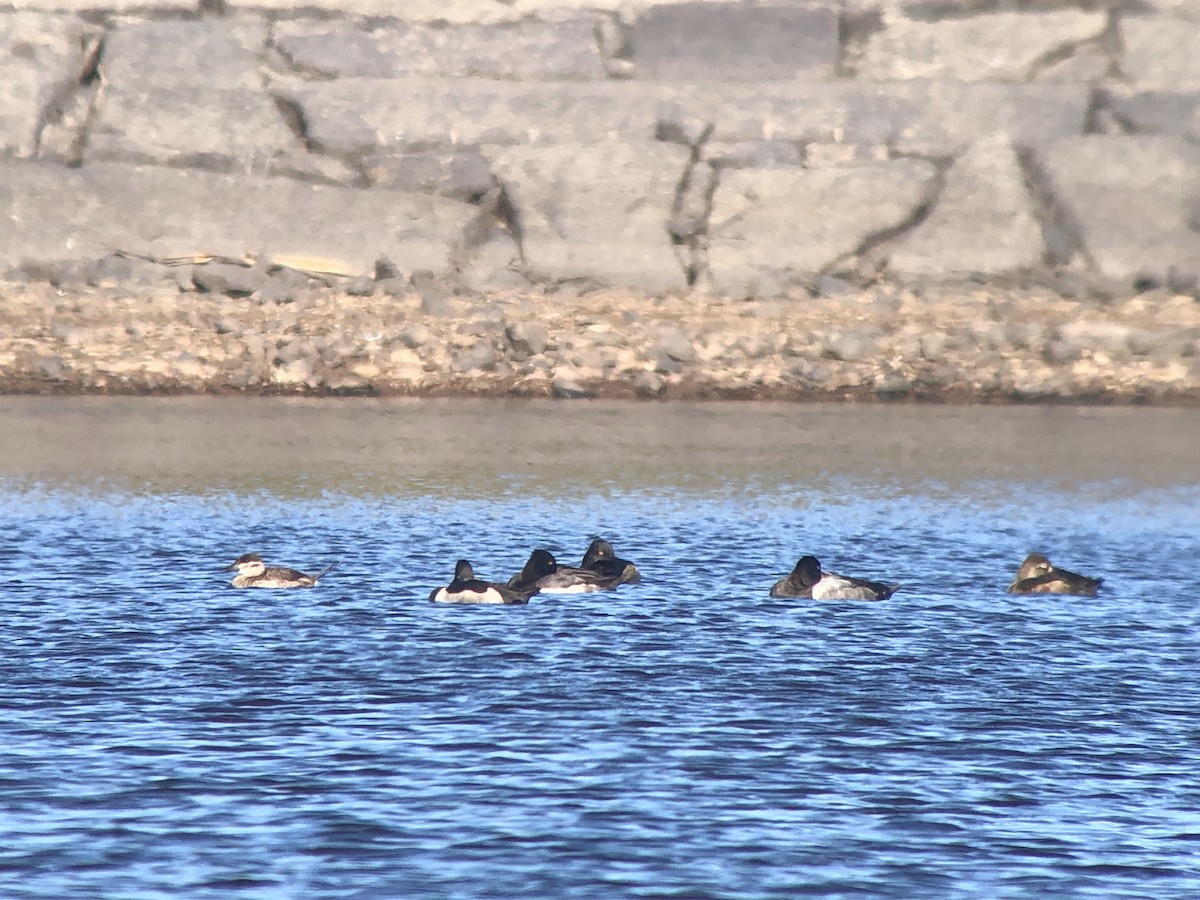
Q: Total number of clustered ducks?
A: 3